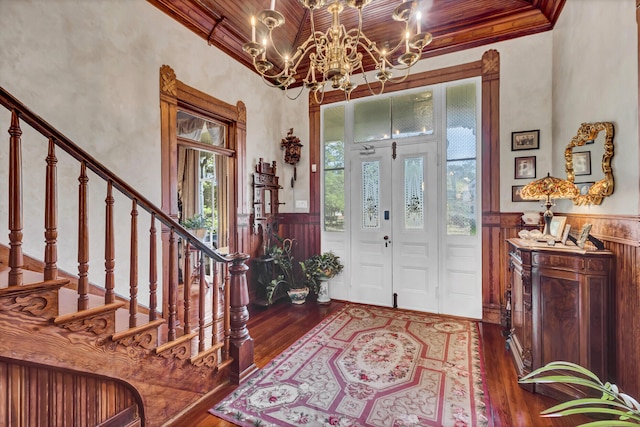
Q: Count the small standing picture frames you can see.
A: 3